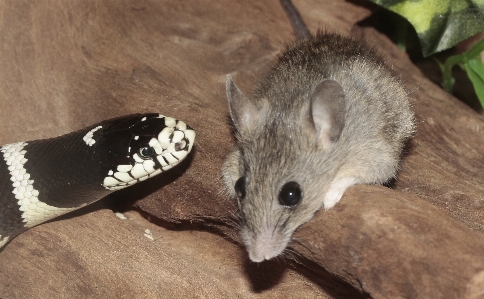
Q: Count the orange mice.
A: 0